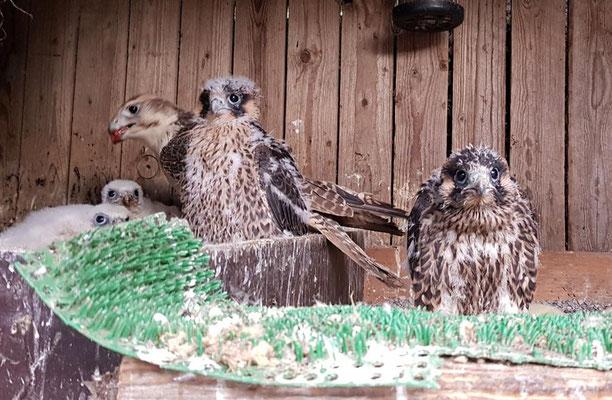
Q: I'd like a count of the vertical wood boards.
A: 12